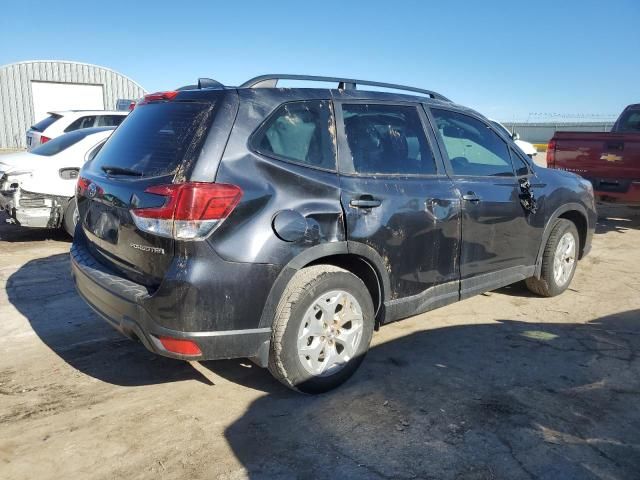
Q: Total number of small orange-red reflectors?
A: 1